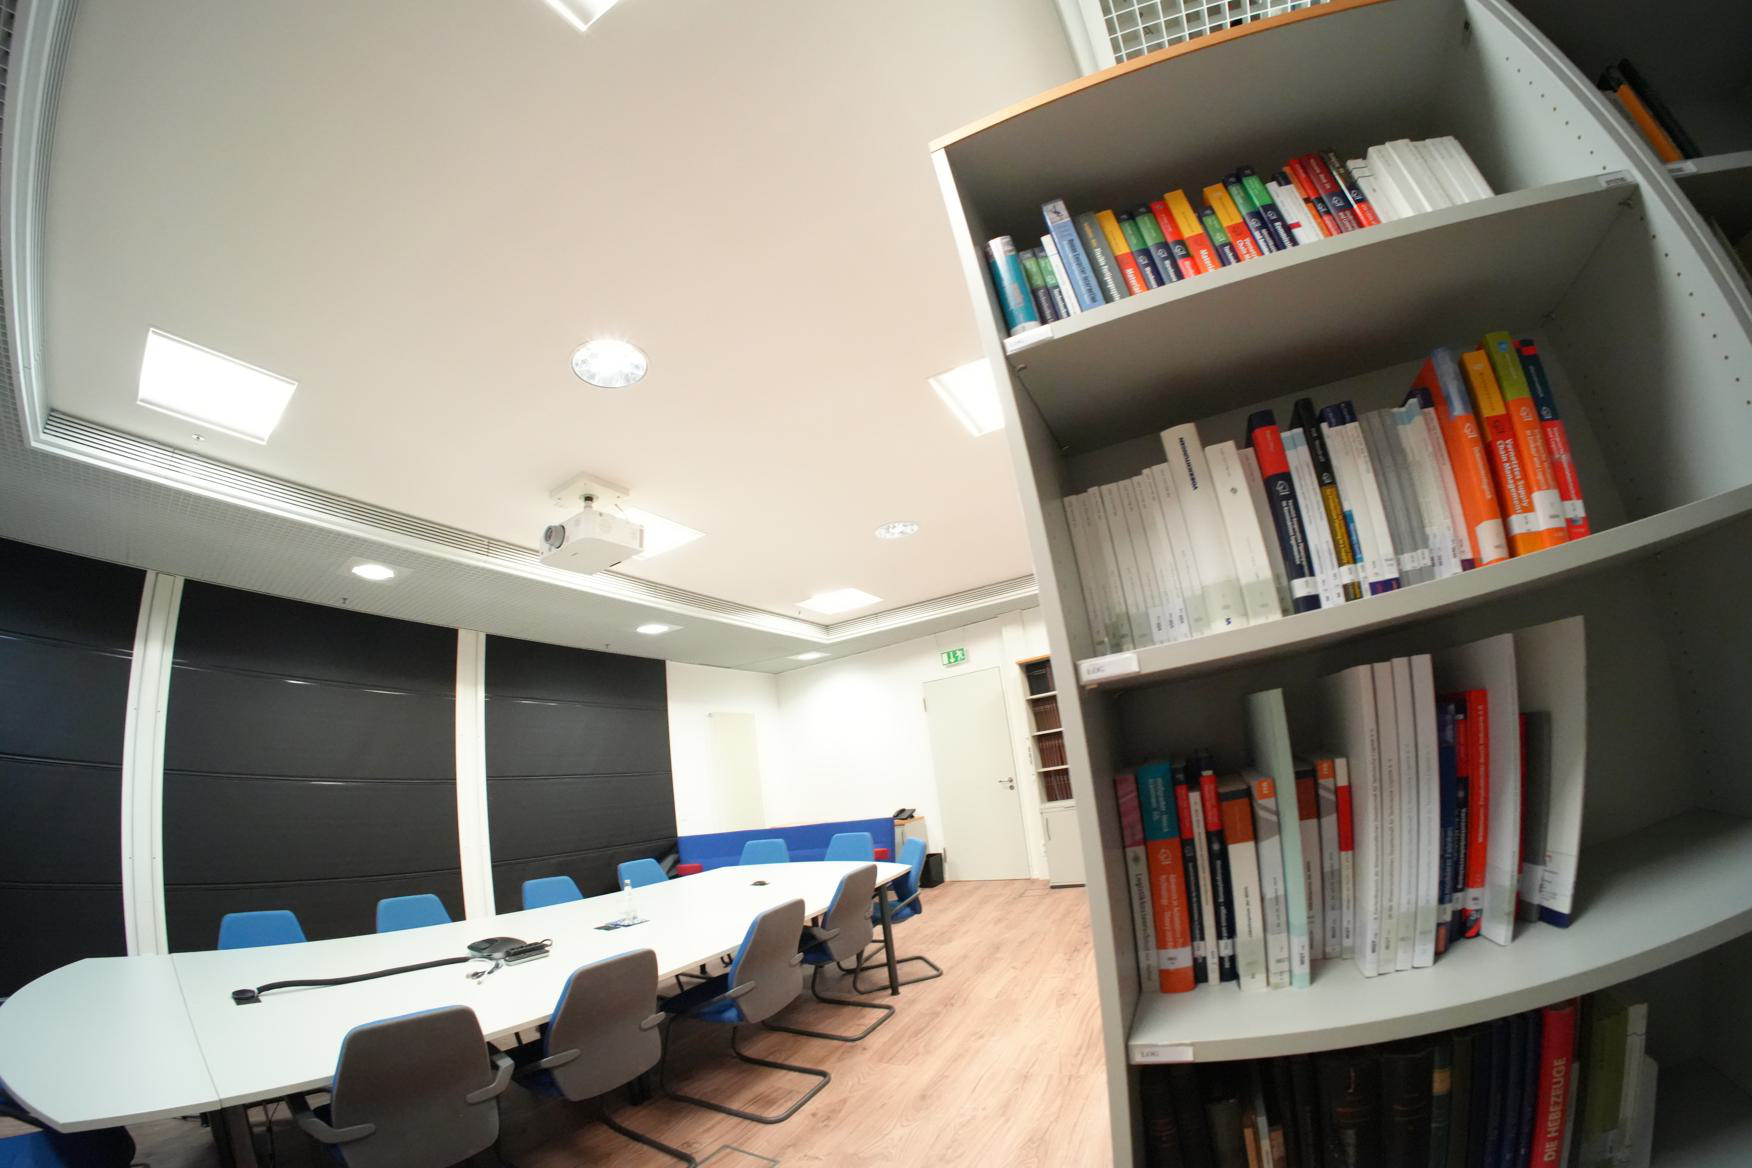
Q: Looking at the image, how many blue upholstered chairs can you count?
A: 12